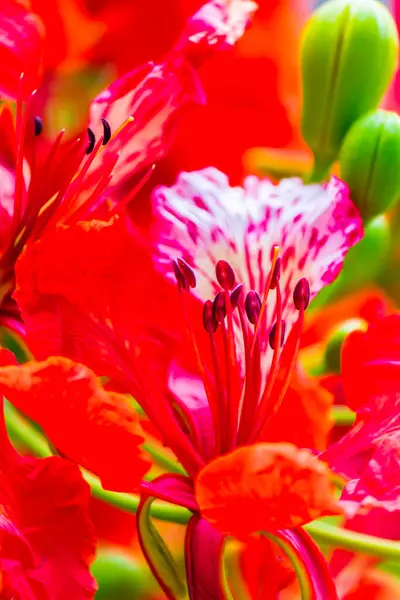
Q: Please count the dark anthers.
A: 13